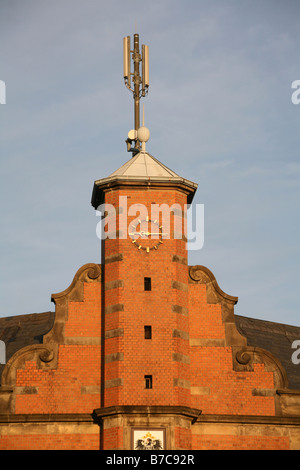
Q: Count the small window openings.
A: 3